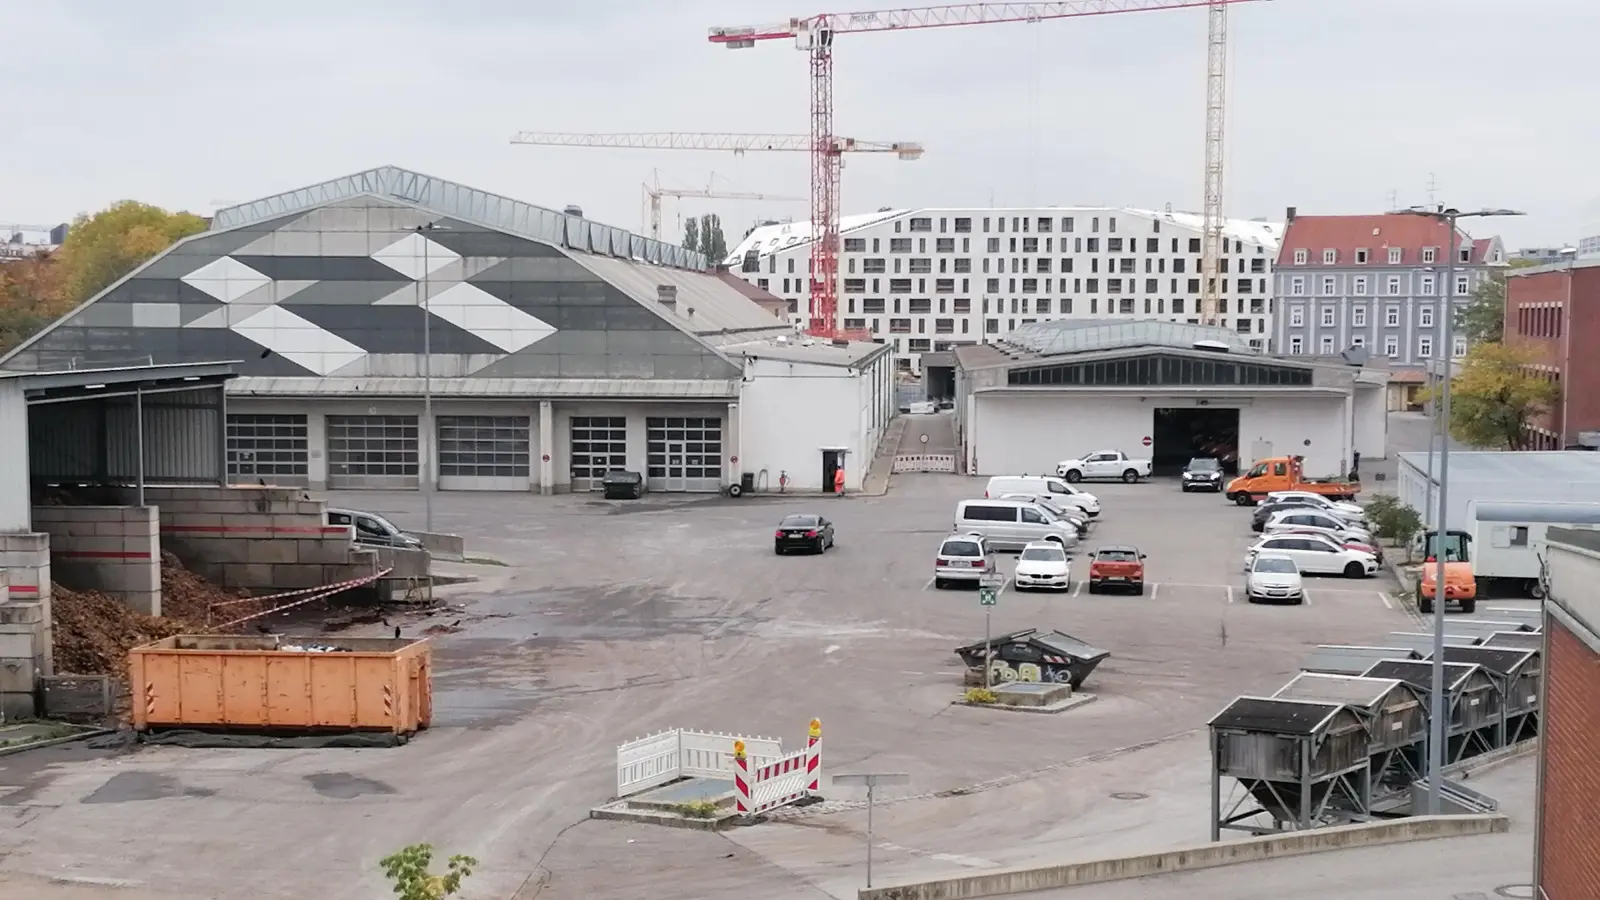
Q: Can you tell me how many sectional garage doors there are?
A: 5